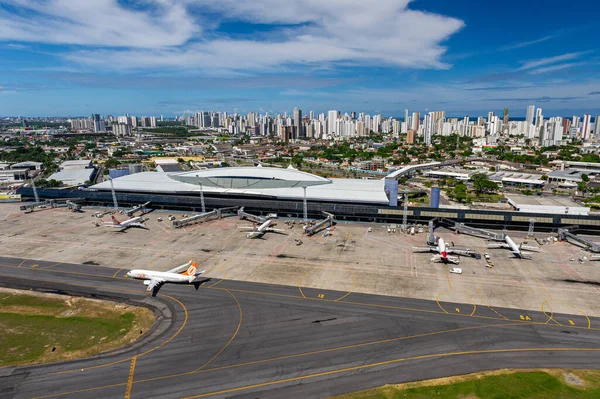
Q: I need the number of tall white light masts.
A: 6